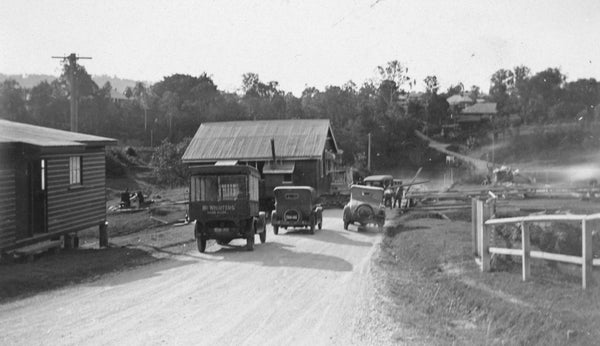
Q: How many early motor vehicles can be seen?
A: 4